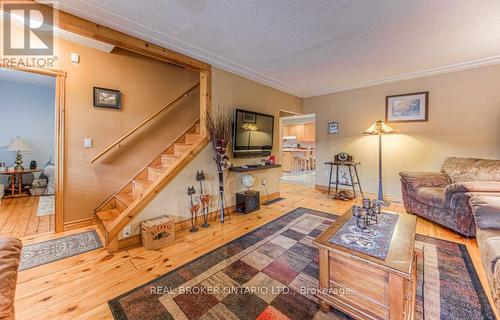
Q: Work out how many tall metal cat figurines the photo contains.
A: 2